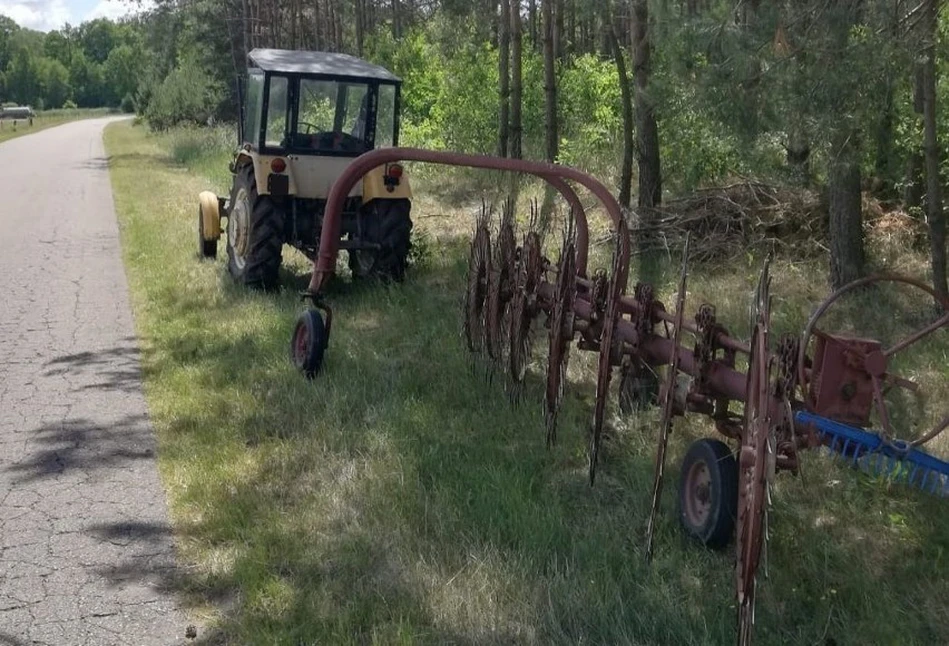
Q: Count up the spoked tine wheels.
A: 7